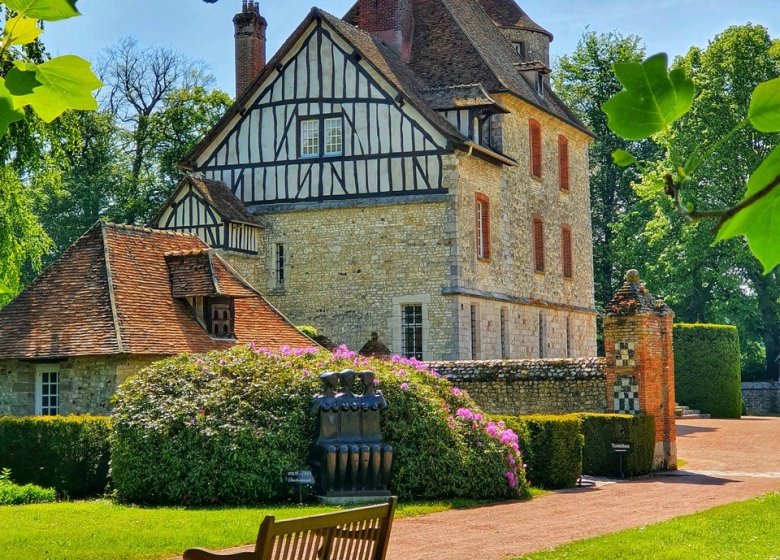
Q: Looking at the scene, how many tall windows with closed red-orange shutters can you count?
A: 4